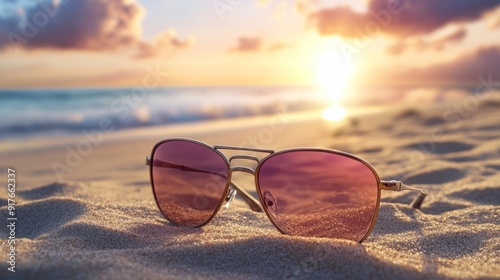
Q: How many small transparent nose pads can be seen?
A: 2